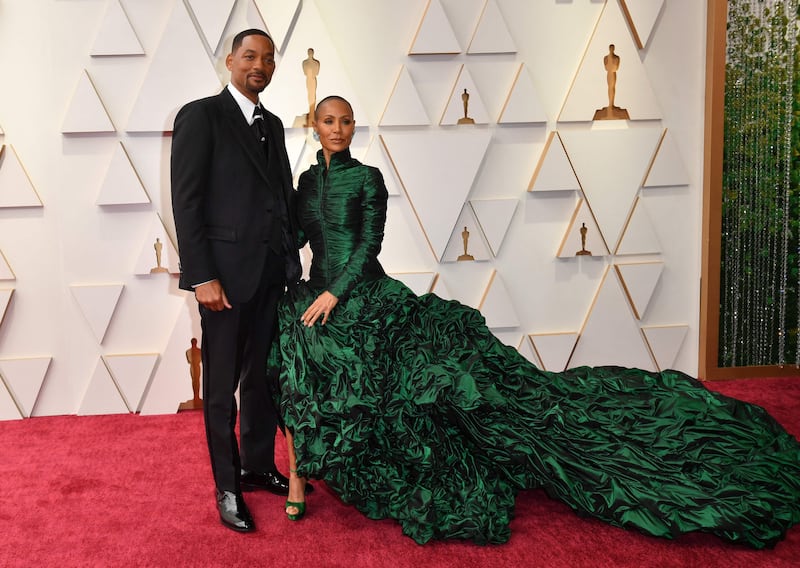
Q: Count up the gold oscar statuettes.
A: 7